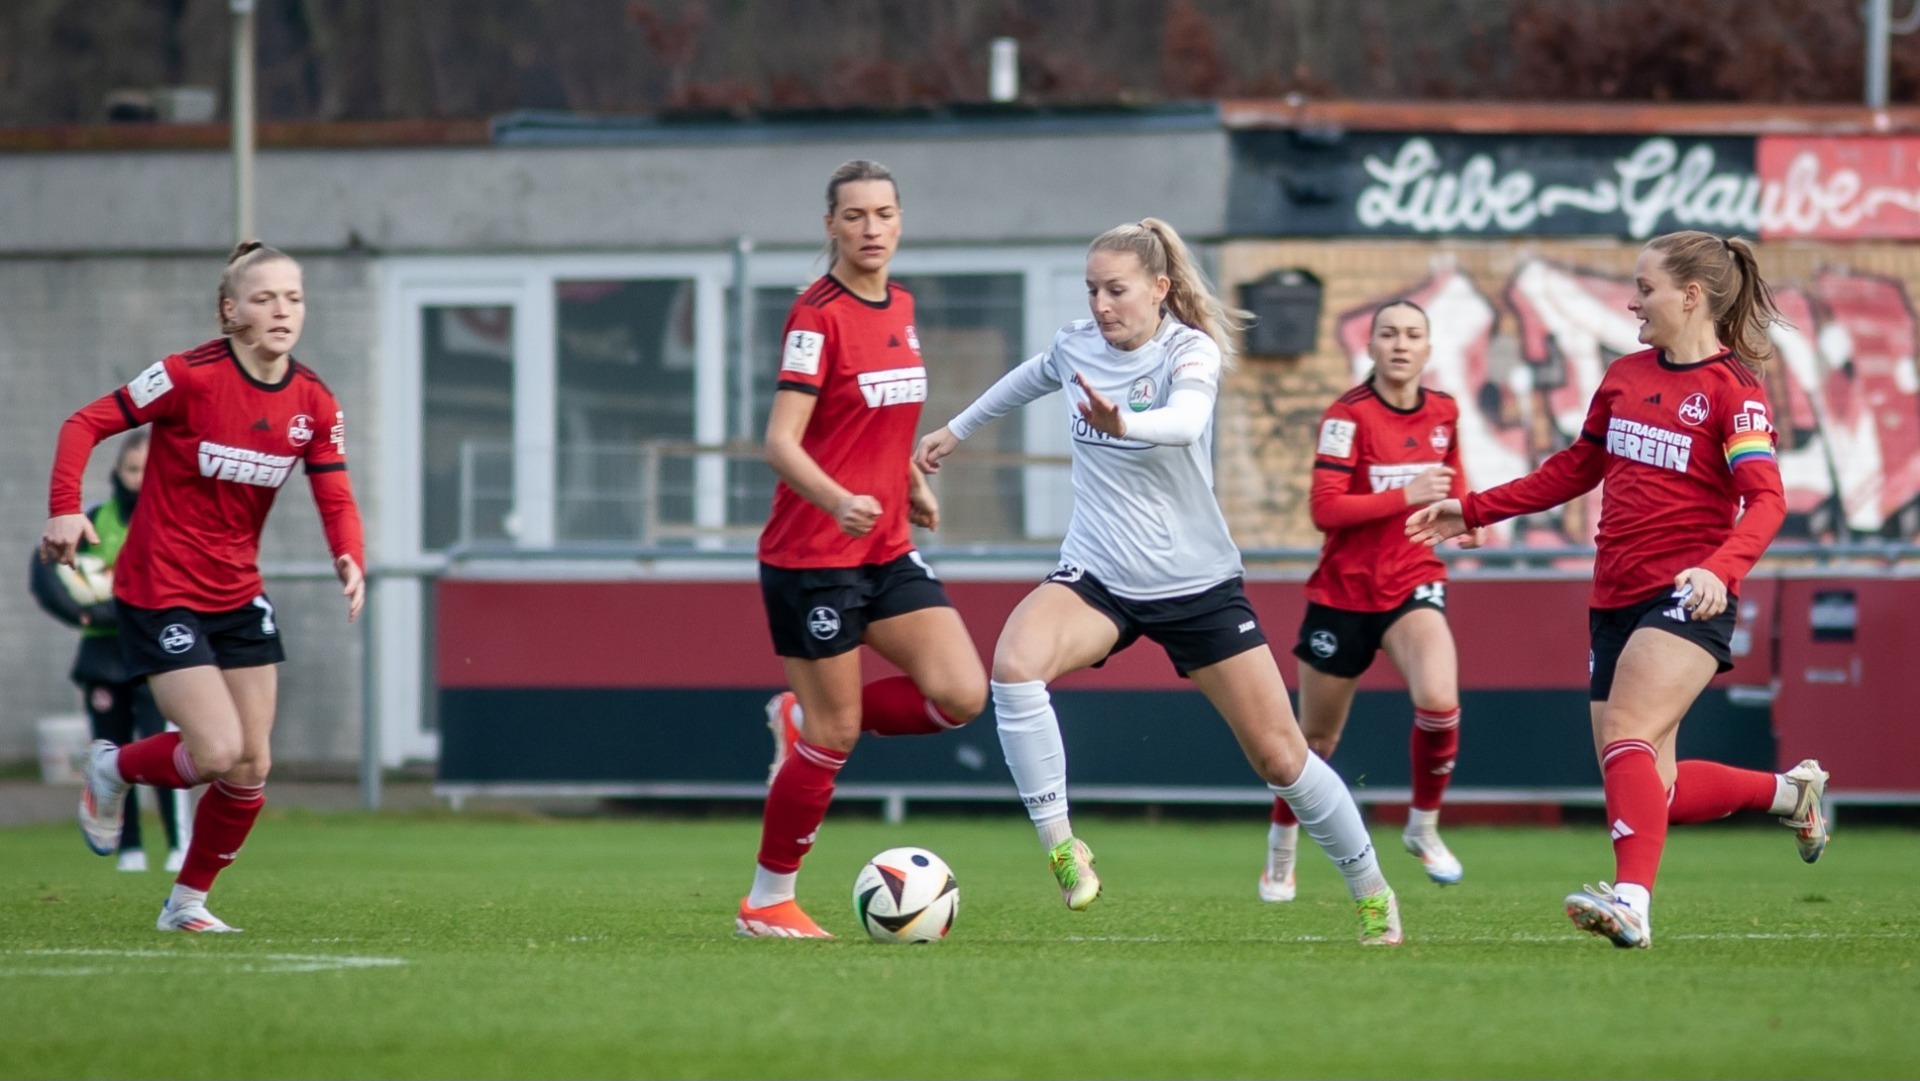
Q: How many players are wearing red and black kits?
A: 4